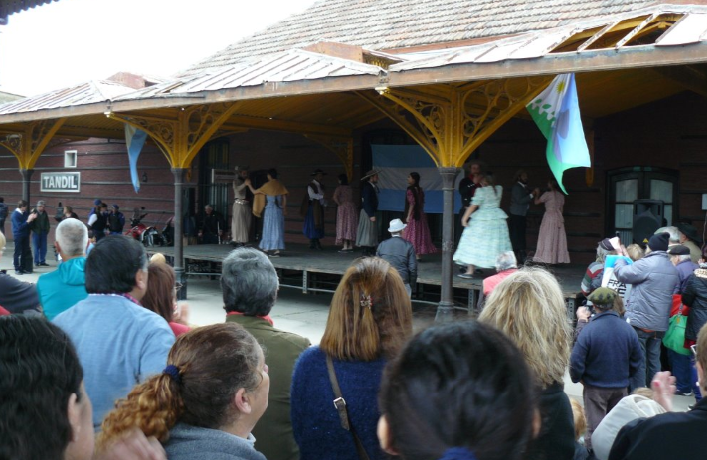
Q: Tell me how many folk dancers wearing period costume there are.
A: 10